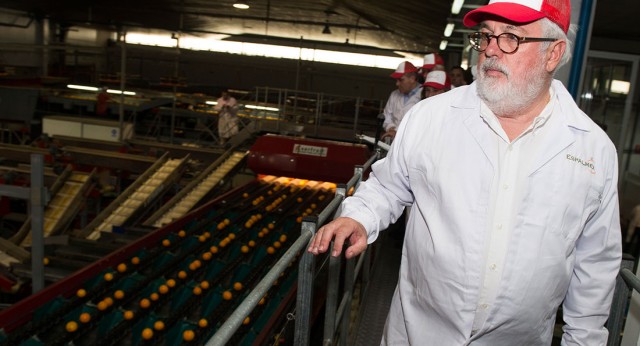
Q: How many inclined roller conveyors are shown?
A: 3